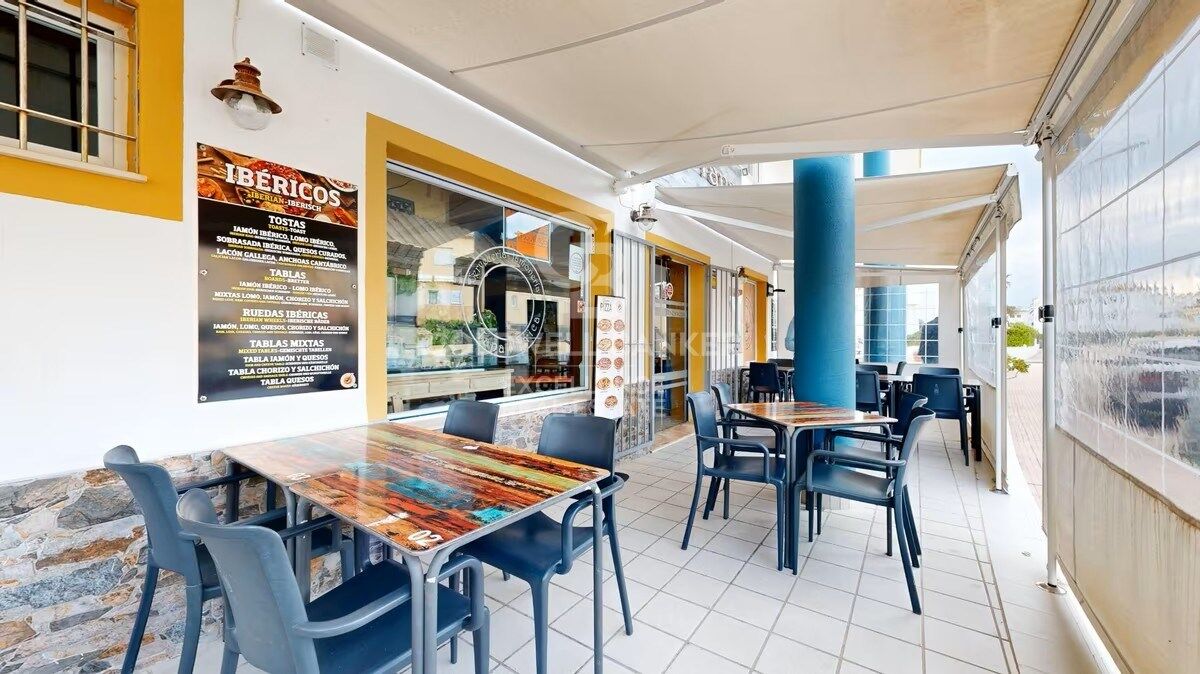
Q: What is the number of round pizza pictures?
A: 9